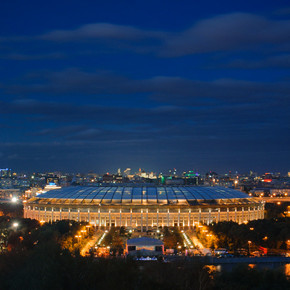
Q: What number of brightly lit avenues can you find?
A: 2